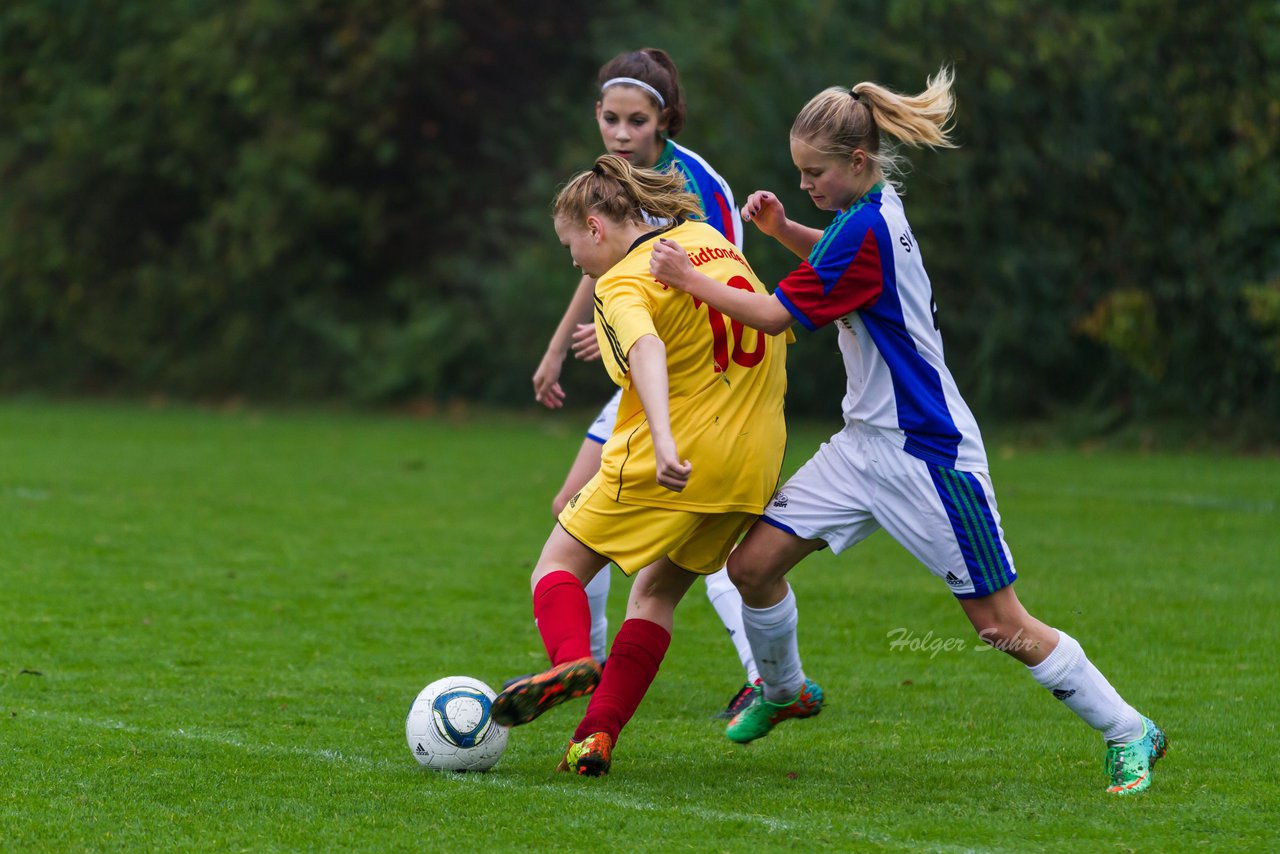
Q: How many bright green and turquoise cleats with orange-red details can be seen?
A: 2